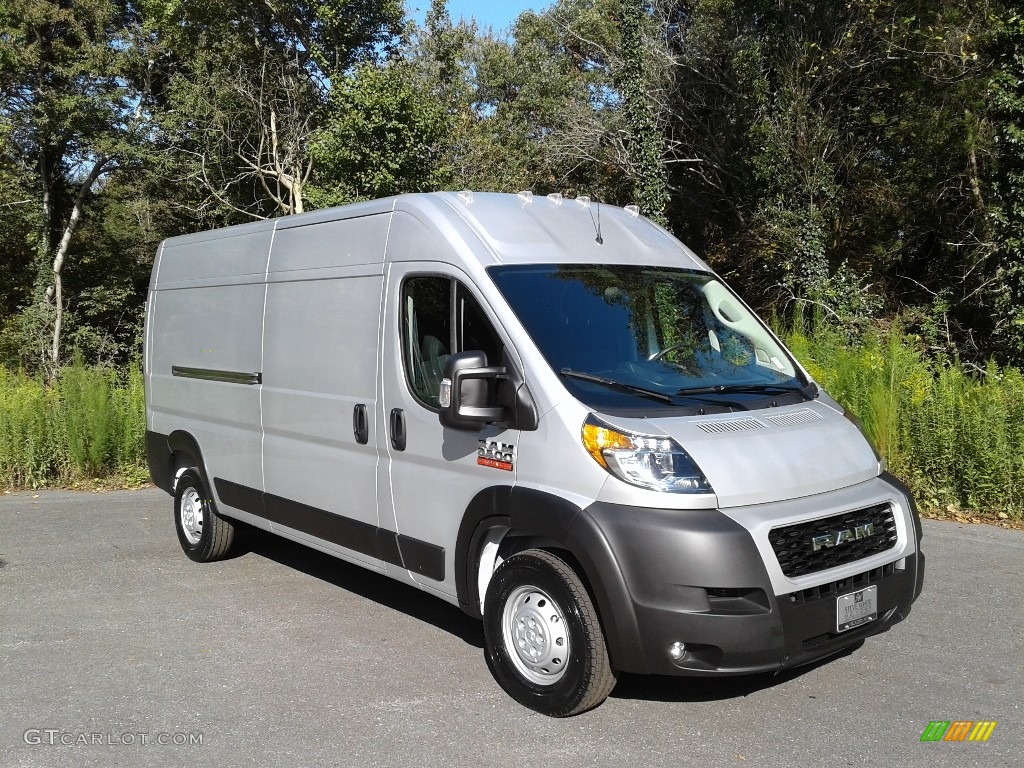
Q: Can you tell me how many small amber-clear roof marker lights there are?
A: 5